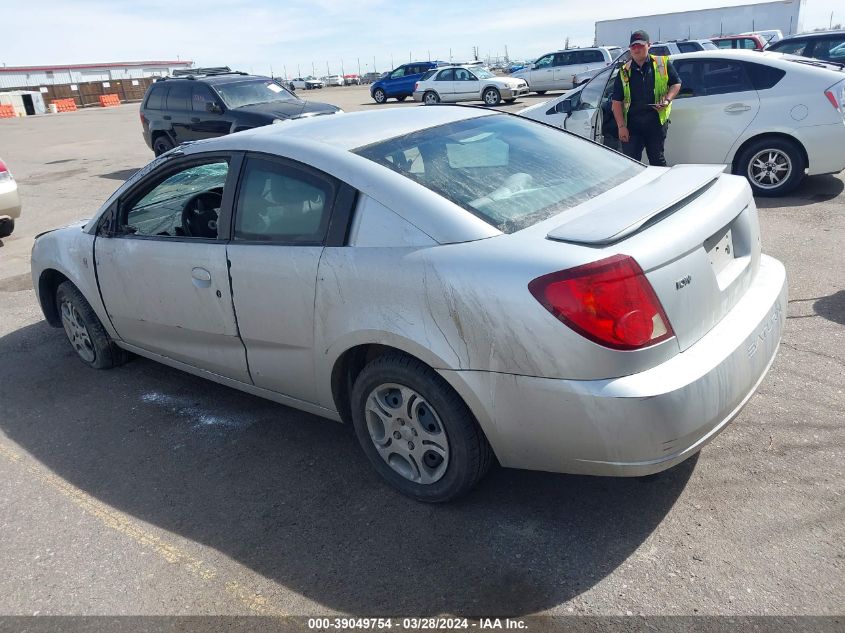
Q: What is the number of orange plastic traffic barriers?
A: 3